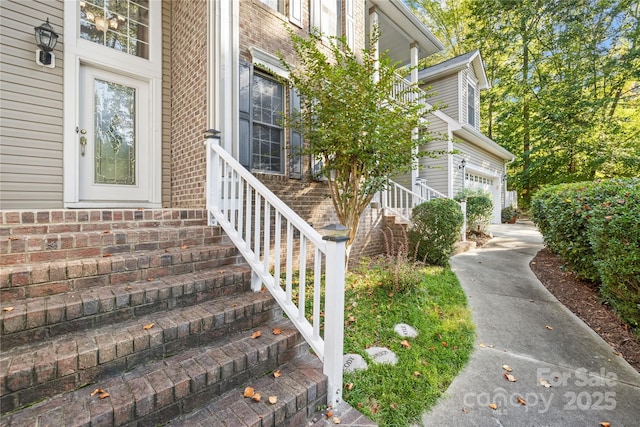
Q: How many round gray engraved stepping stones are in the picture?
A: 3